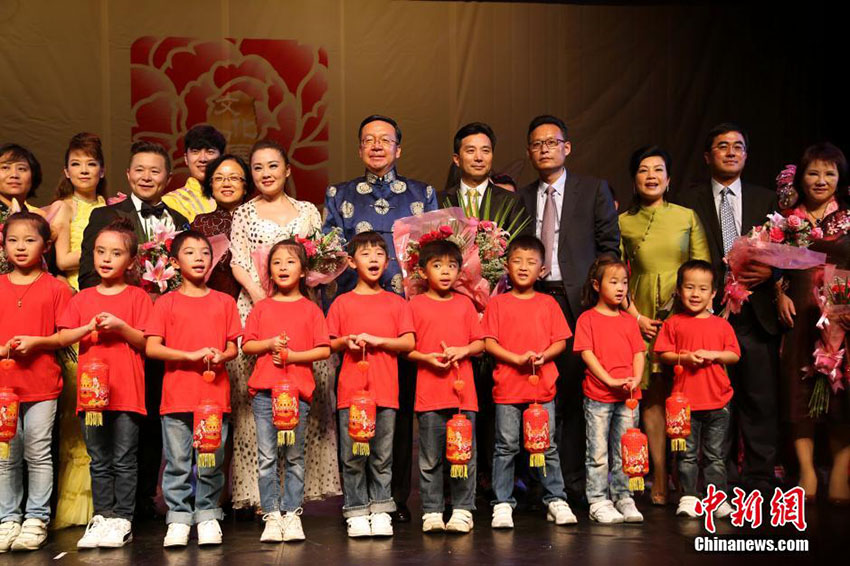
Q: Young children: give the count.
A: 9